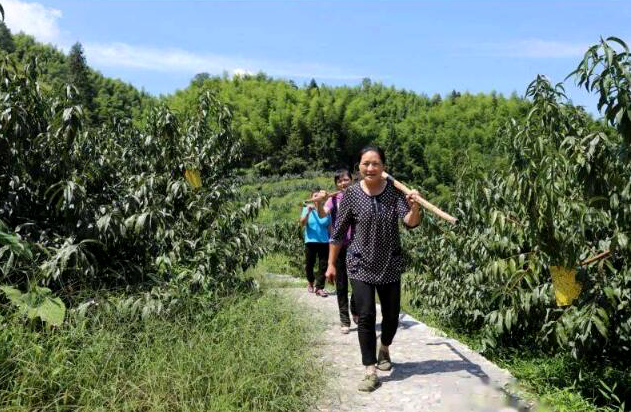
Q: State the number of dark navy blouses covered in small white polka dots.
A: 1